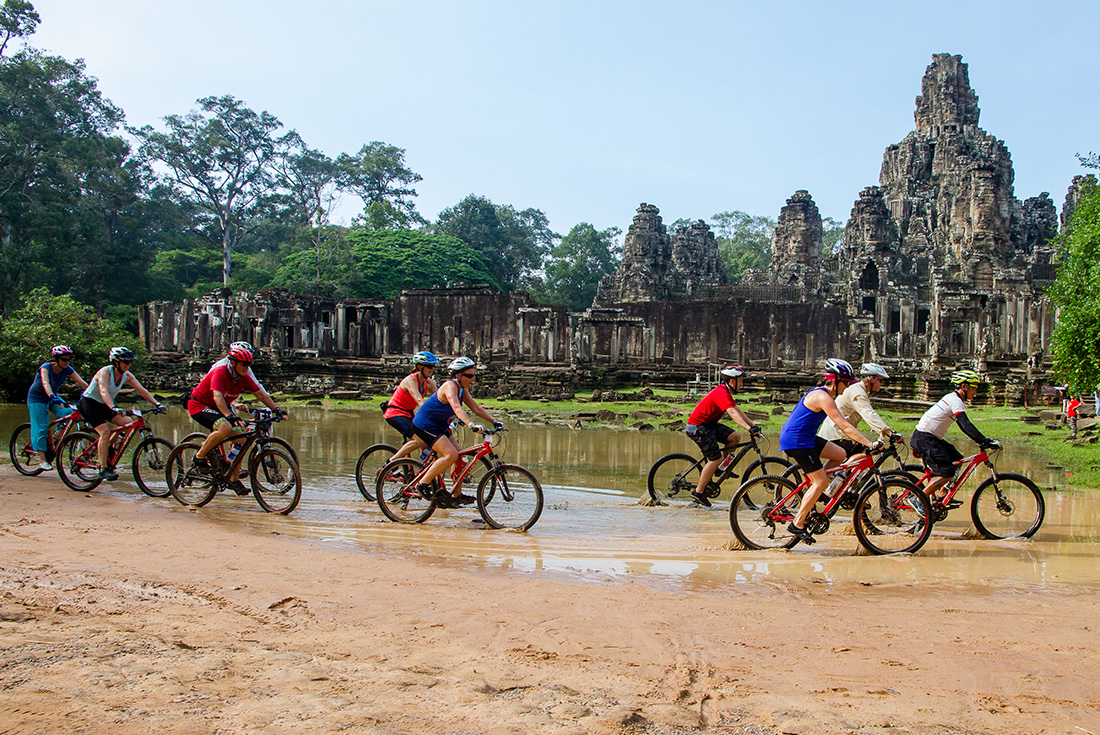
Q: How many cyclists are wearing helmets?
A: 10